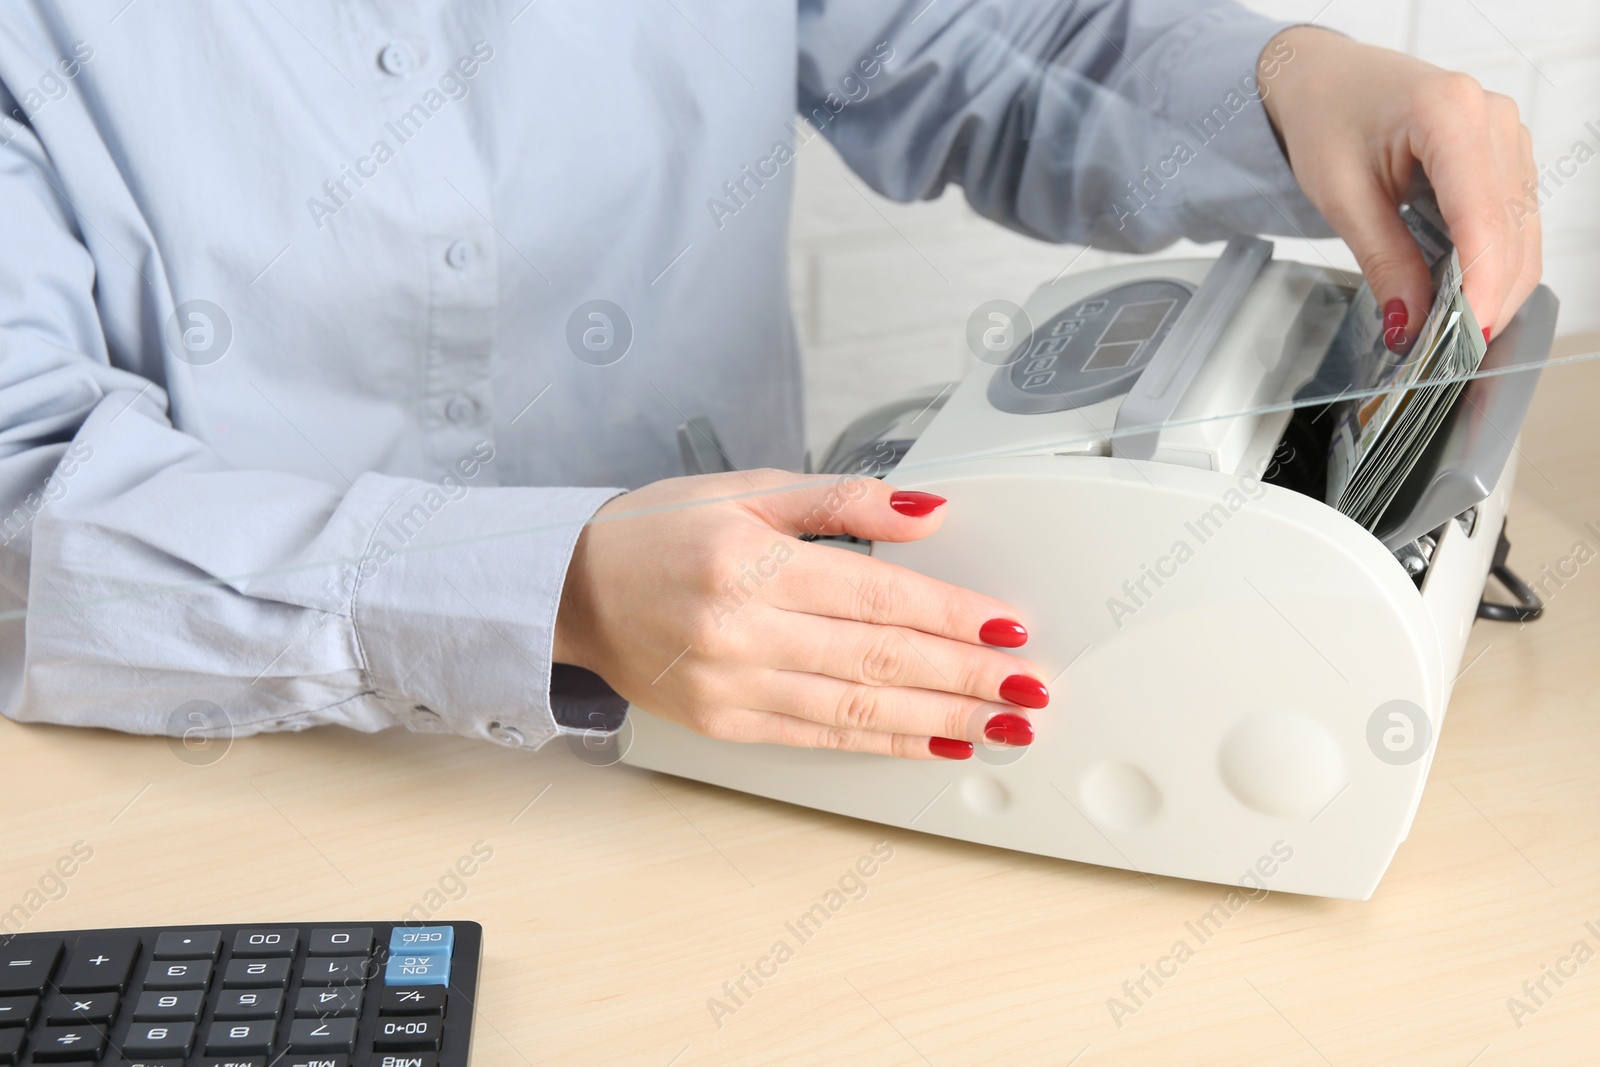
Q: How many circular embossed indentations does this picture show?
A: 3